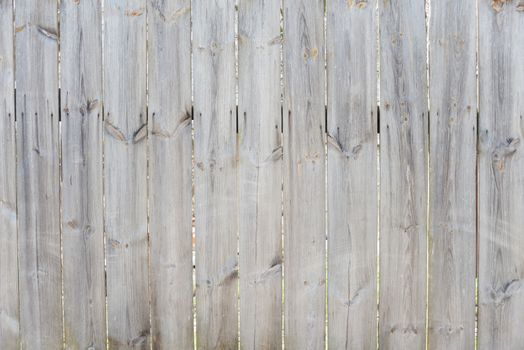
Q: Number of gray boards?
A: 12